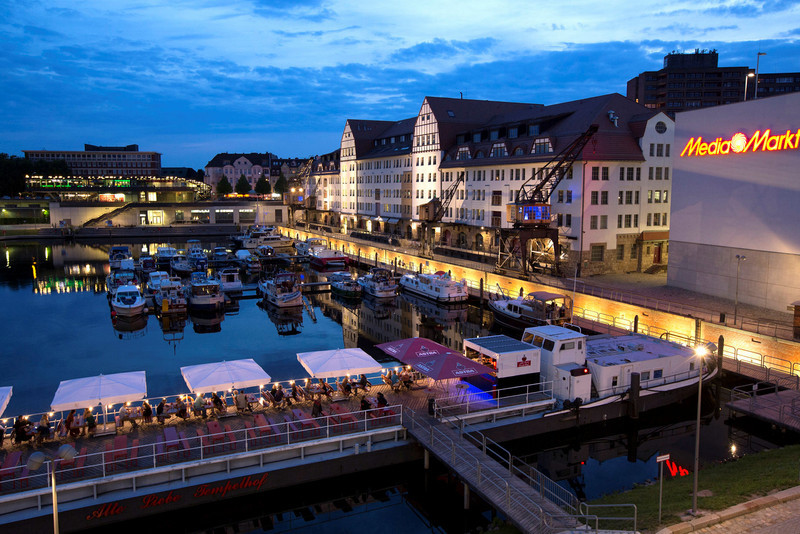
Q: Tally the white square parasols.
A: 4